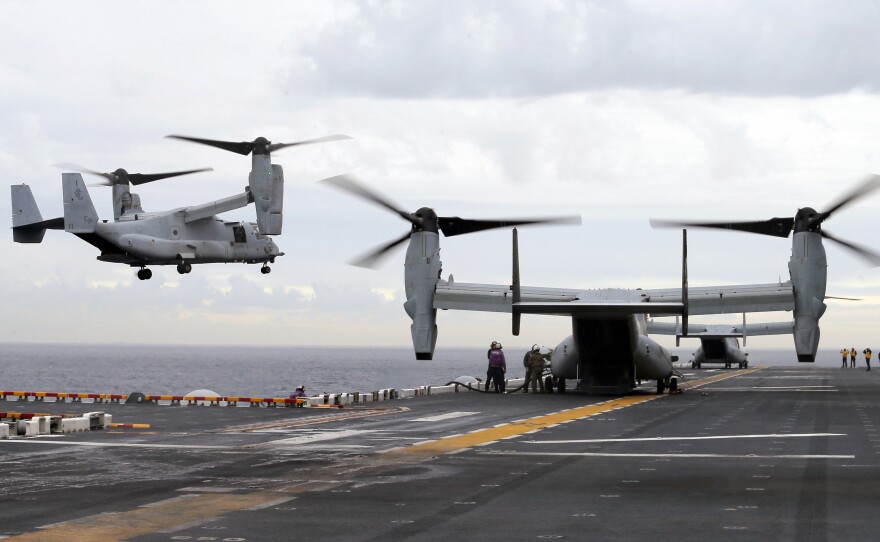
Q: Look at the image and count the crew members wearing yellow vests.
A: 3